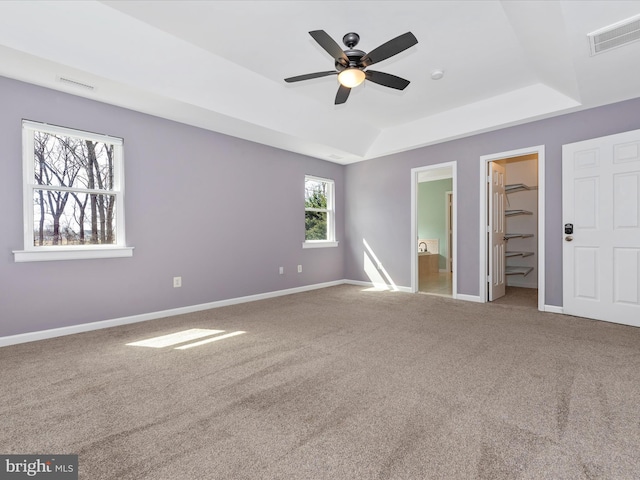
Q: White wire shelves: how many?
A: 5